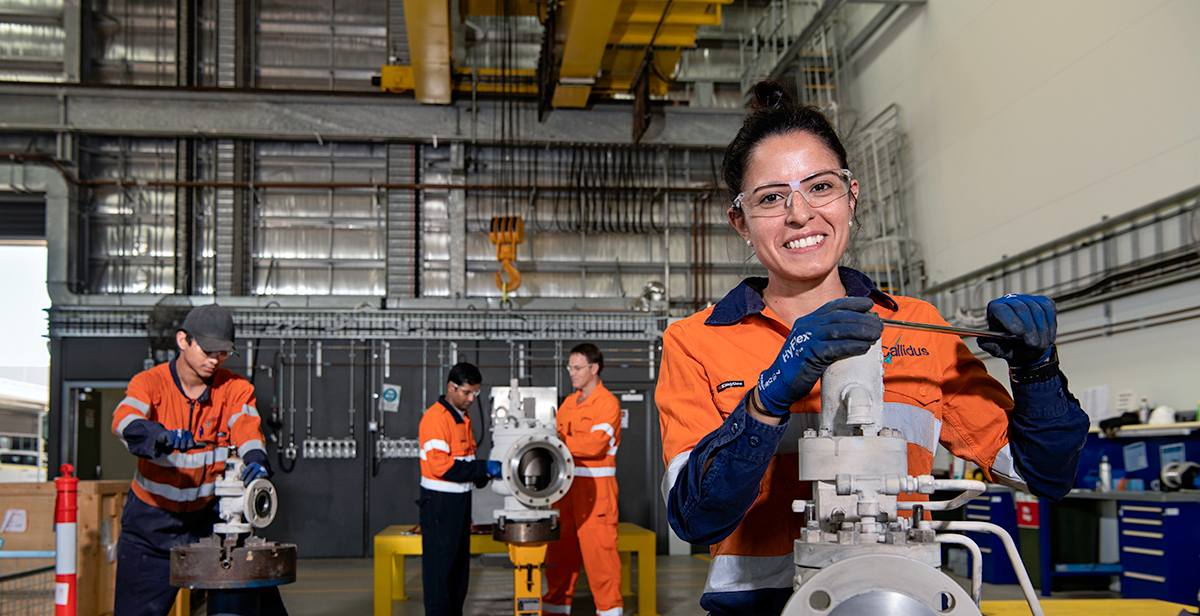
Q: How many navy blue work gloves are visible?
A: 5